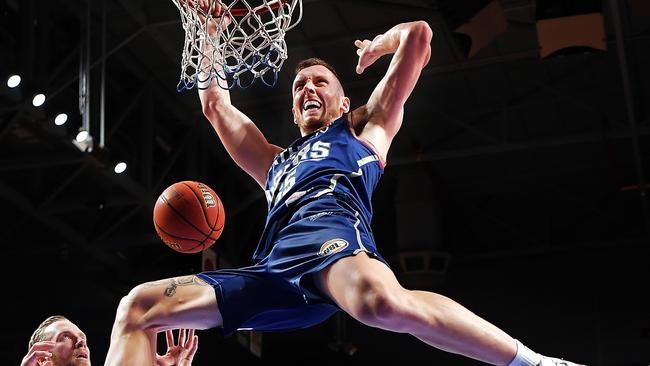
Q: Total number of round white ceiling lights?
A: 5